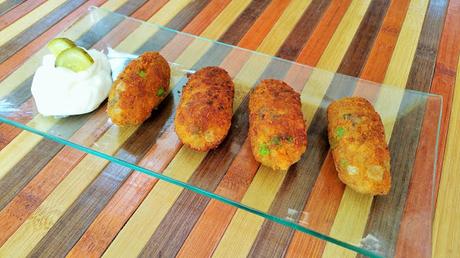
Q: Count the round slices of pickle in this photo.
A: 2